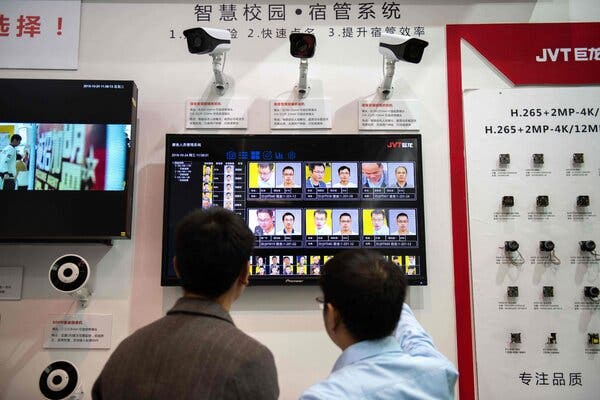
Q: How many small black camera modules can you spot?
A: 15